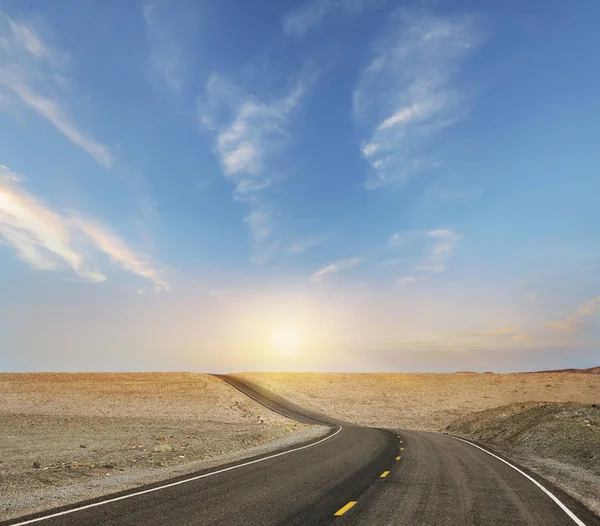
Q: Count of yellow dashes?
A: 6